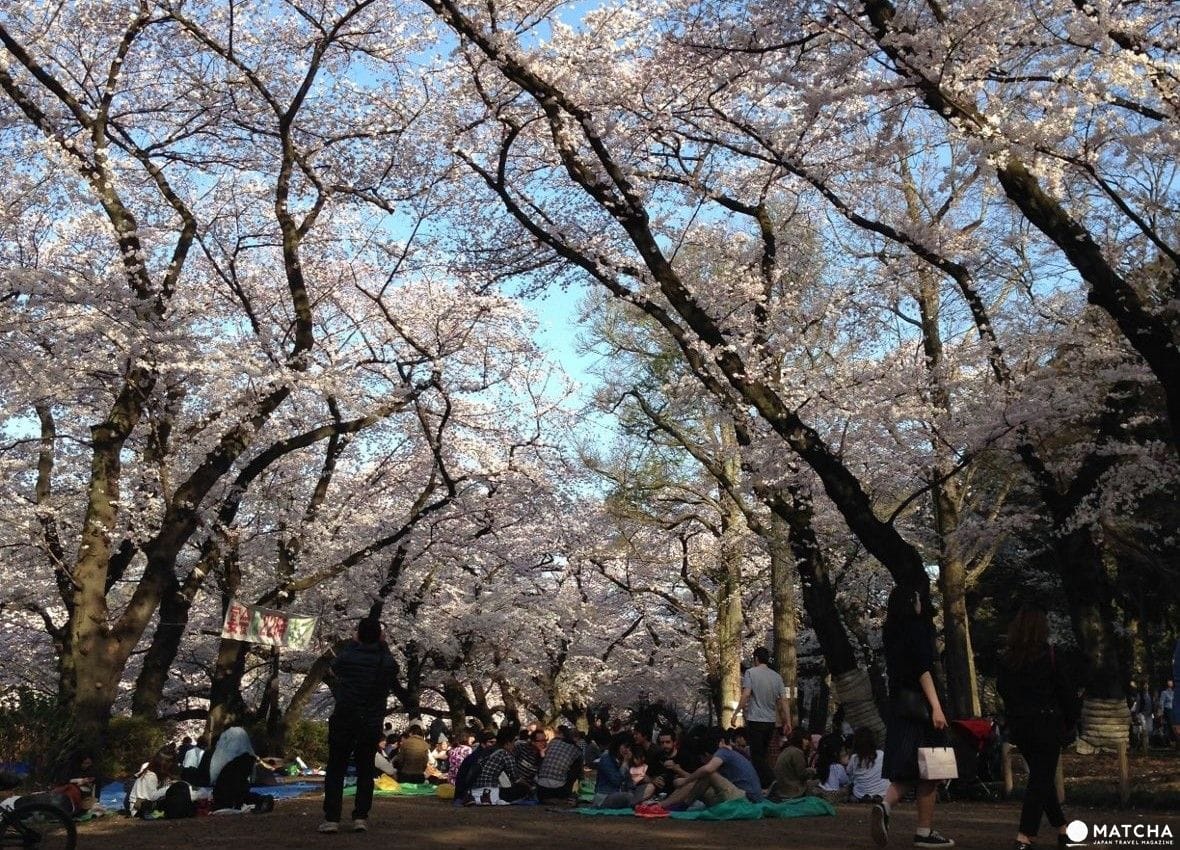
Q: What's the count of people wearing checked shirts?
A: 2